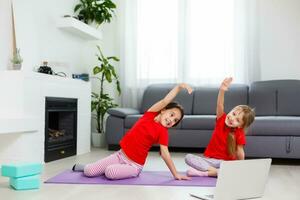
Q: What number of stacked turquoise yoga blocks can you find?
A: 2